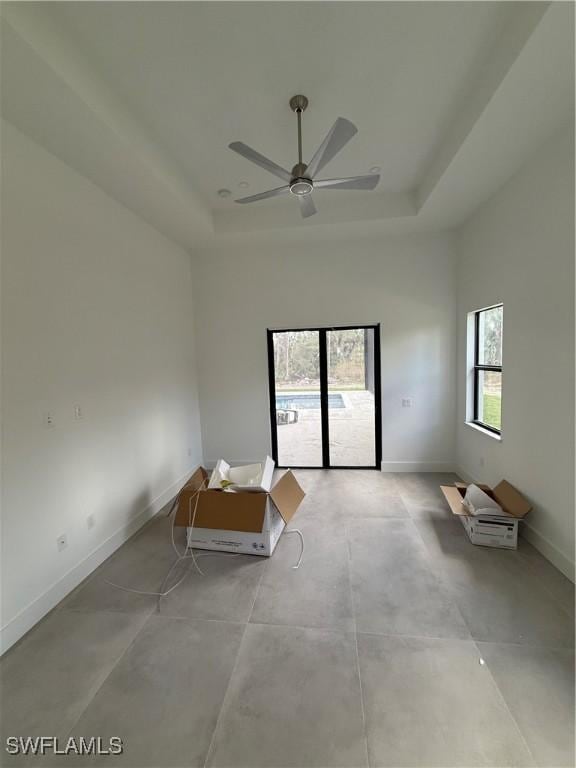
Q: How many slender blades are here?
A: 5